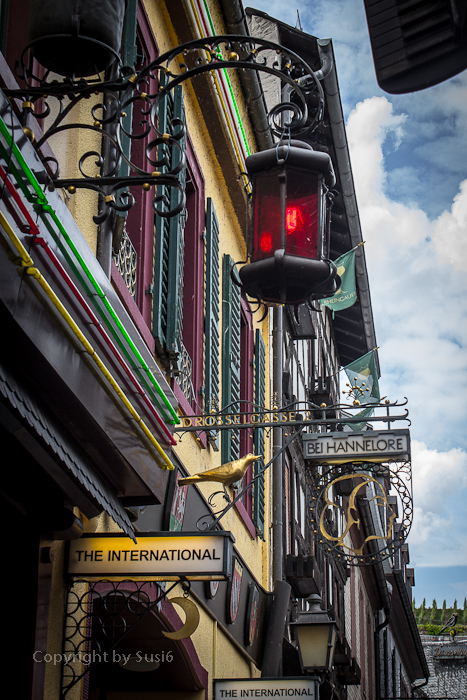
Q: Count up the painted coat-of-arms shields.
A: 4